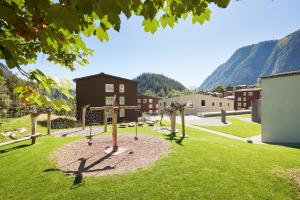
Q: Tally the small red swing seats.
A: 2